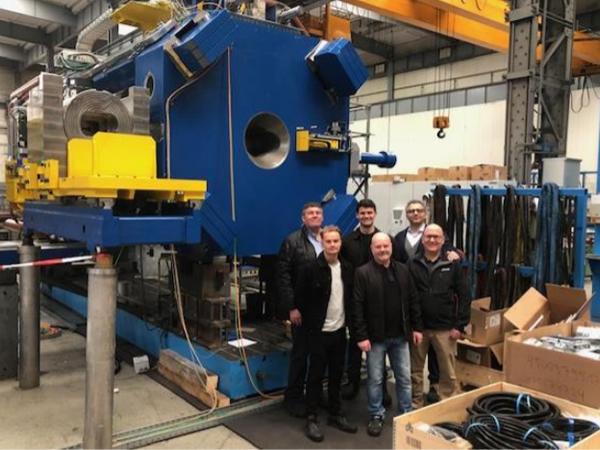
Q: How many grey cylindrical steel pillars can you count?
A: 2